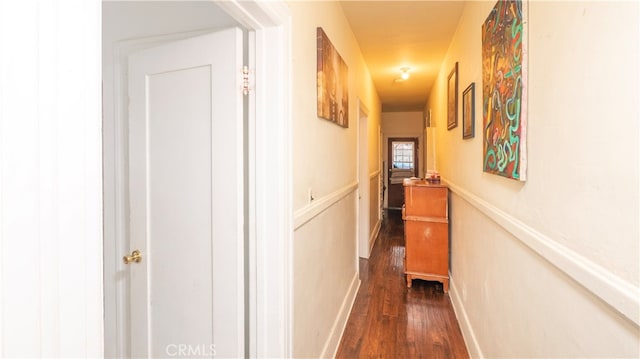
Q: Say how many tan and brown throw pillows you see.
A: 0